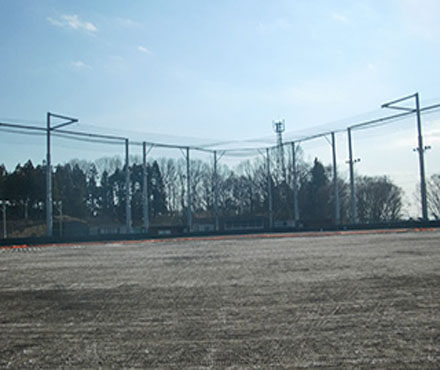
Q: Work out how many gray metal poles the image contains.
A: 10